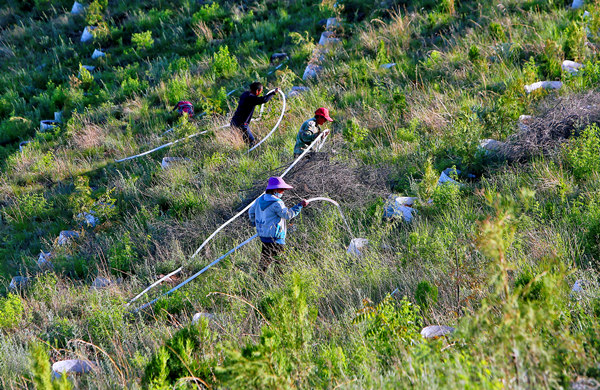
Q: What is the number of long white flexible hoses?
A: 3